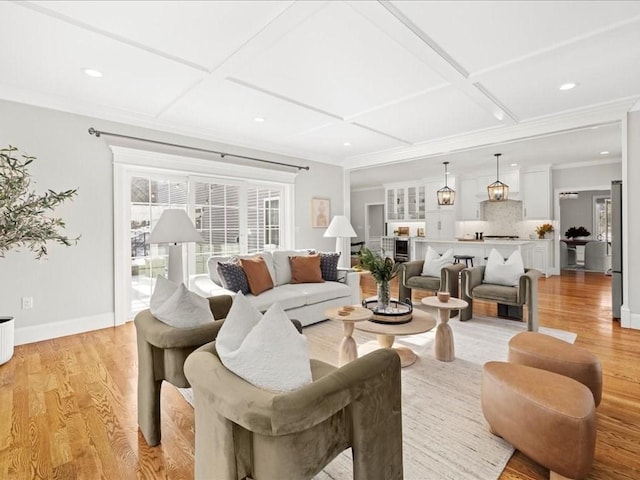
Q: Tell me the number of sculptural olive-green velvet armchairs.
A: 4